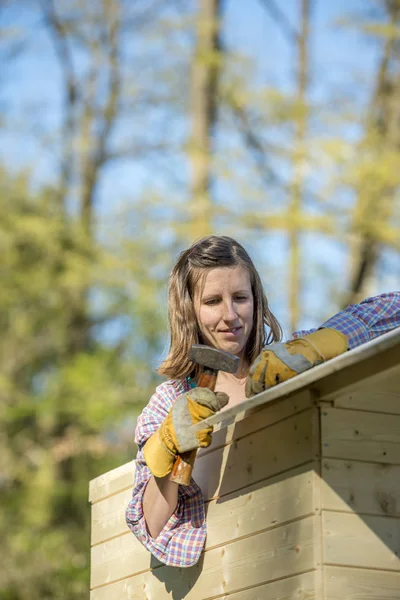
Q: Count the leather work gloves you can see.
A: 2